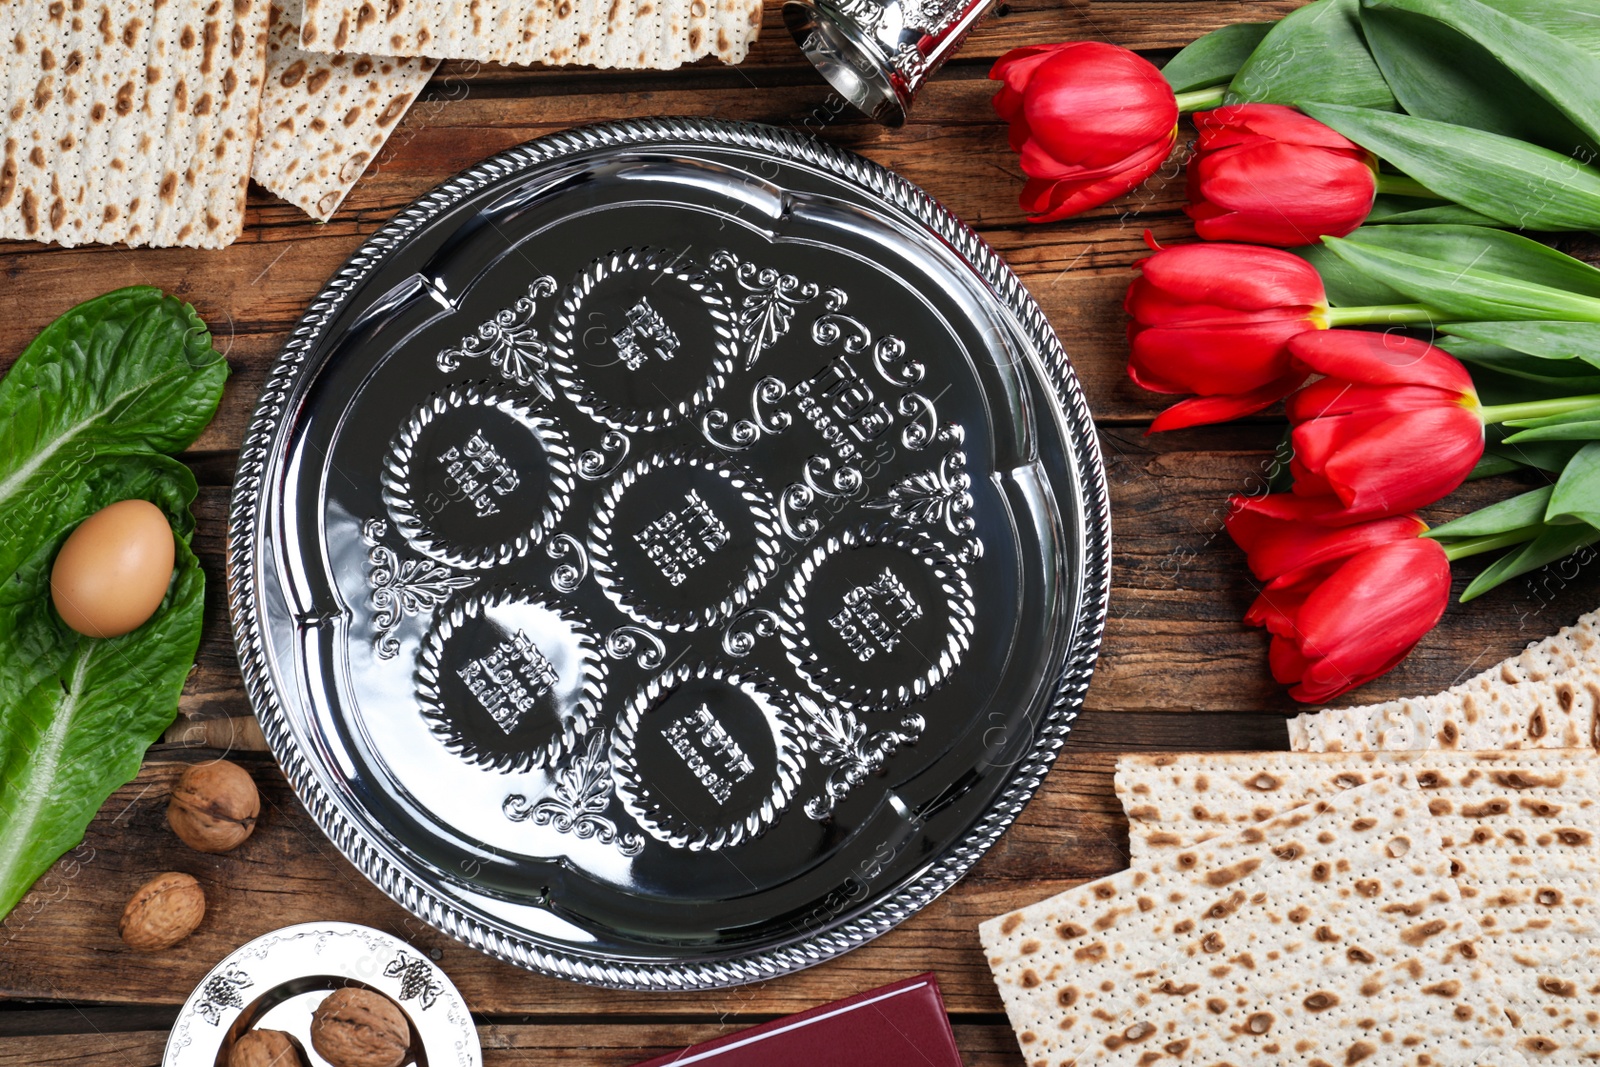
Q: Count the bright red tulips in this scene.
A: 5